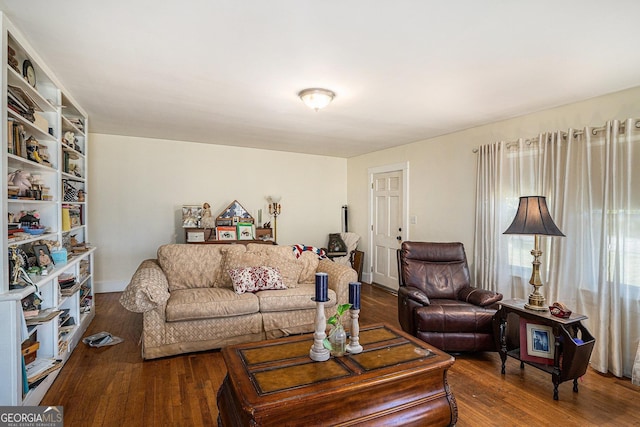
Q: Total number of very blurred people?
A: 0